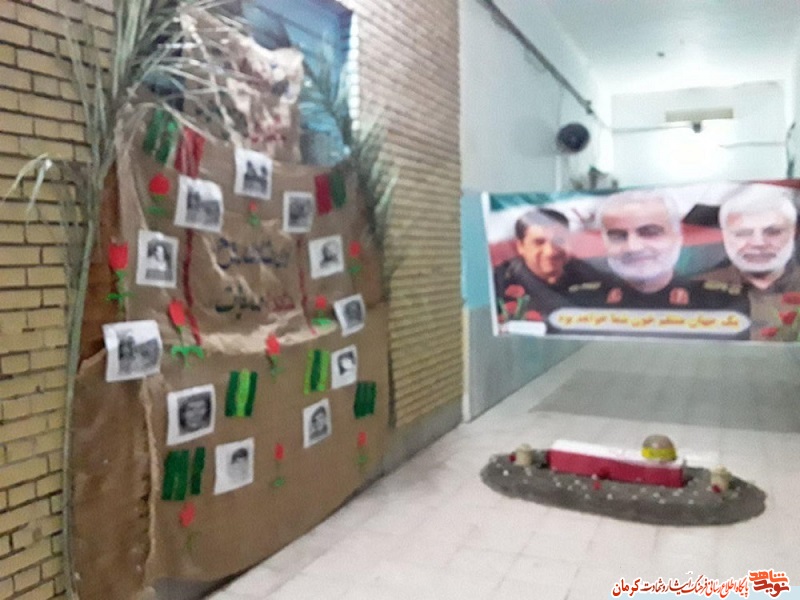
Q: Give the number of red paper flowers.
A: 10